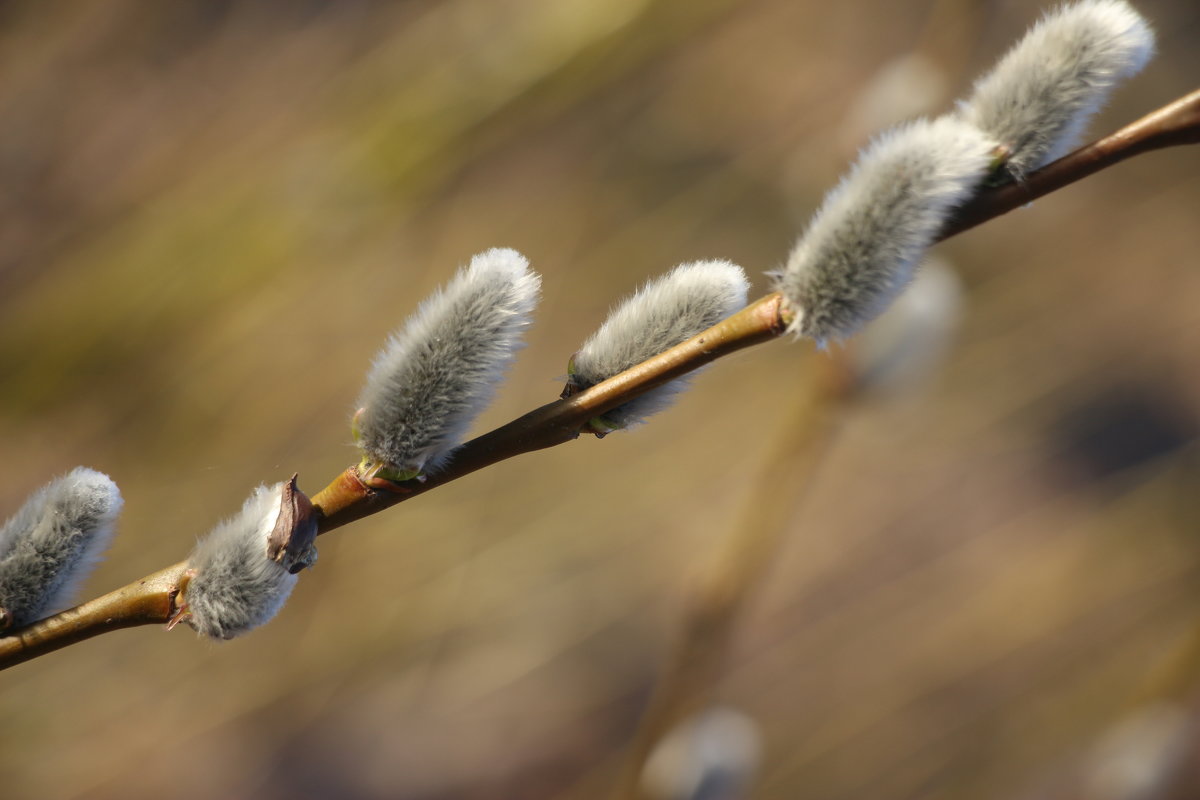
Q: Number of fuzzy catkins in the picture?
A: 6